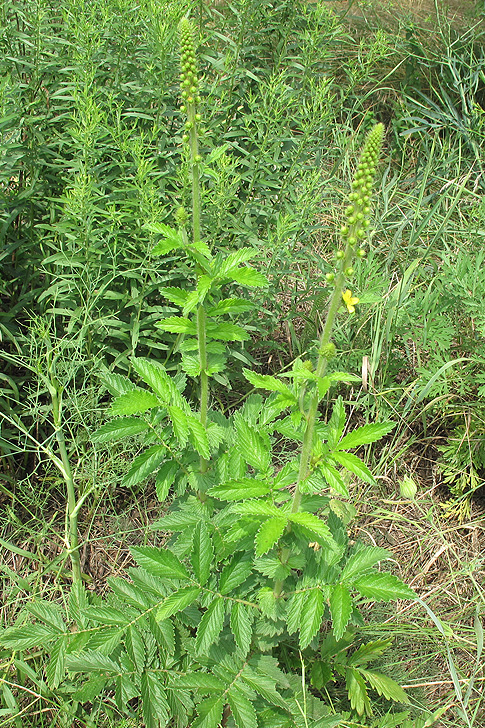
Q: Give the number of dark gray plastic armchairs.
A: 0